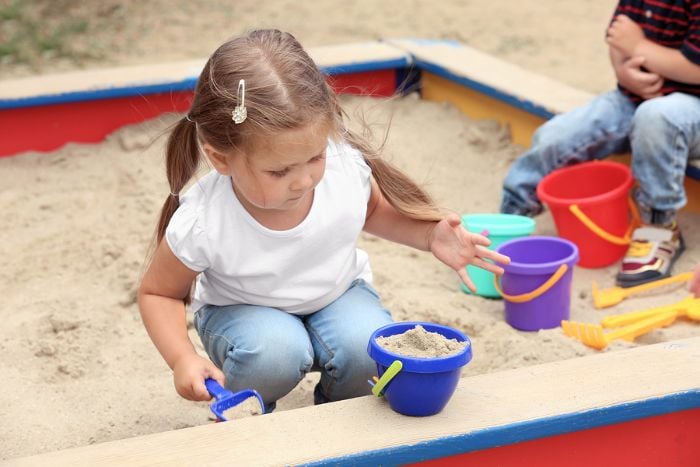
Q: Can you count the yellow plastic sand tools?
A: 3